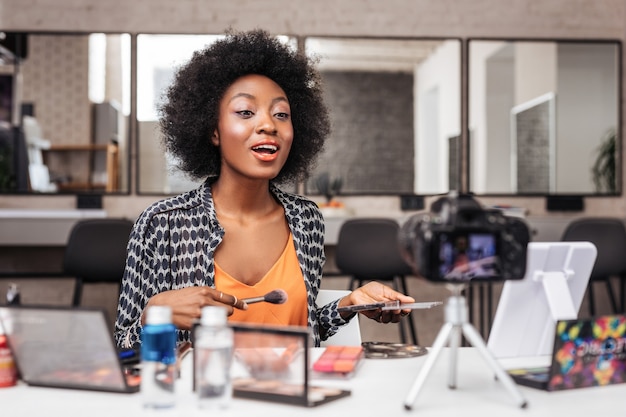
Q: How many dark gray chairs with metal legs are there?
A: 3